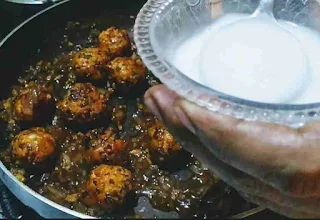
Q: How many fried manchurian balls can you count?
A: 9